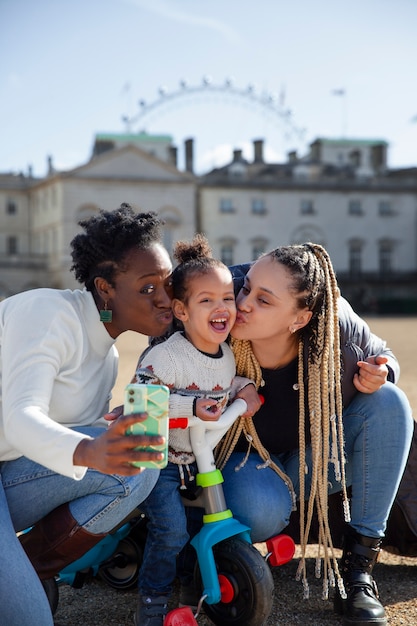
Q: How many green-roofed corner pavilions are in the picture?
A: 2